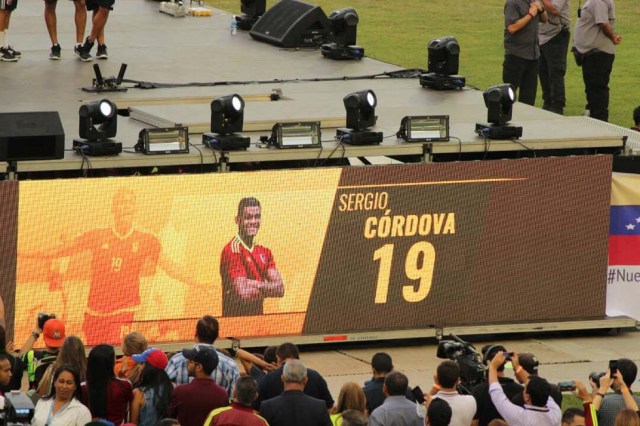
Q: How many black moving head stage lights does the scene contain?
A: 7